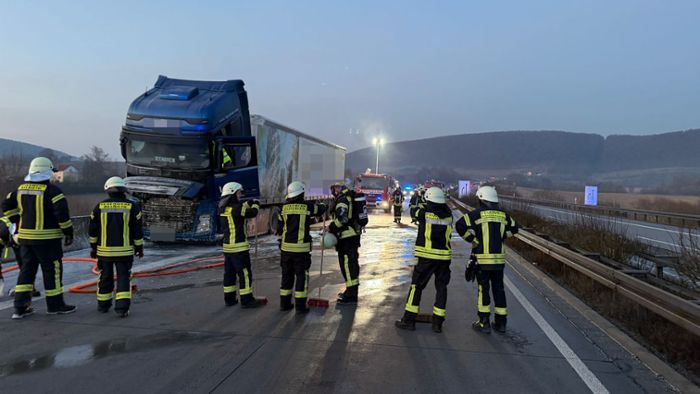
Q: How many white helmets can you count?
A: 7